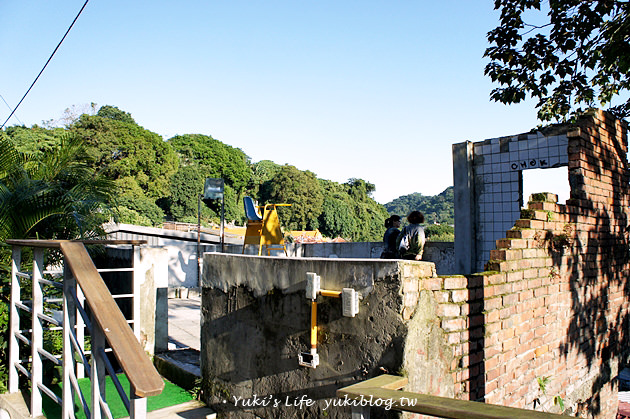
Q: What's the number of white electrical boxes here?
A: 3